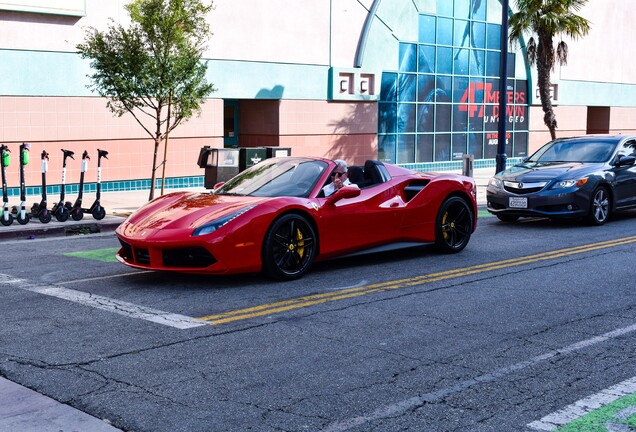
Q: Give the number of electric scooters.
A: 6